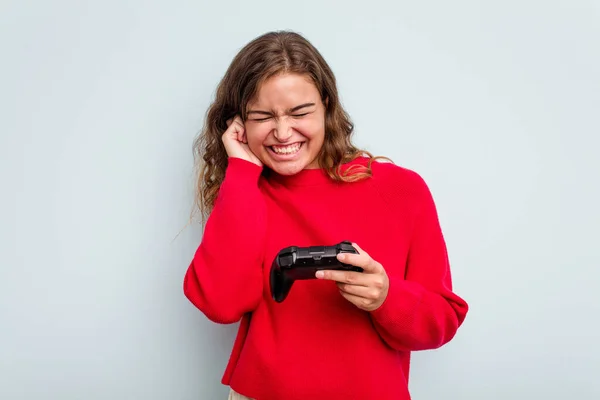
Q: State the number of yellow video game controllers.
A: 0